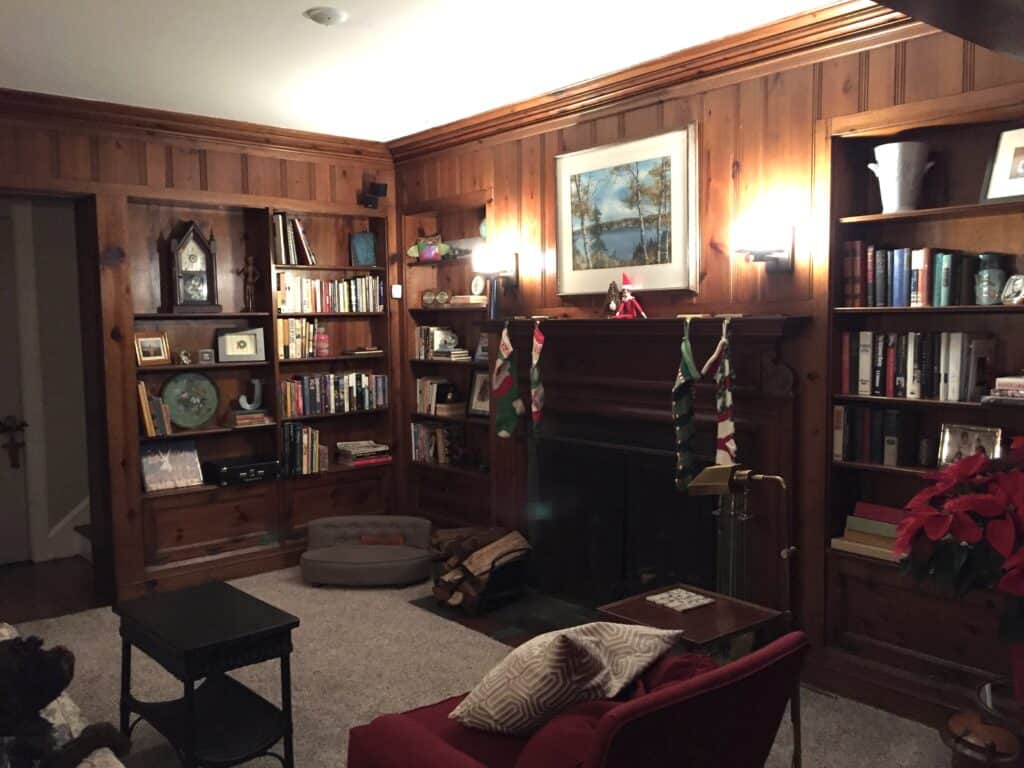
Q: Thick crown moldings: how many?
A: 2